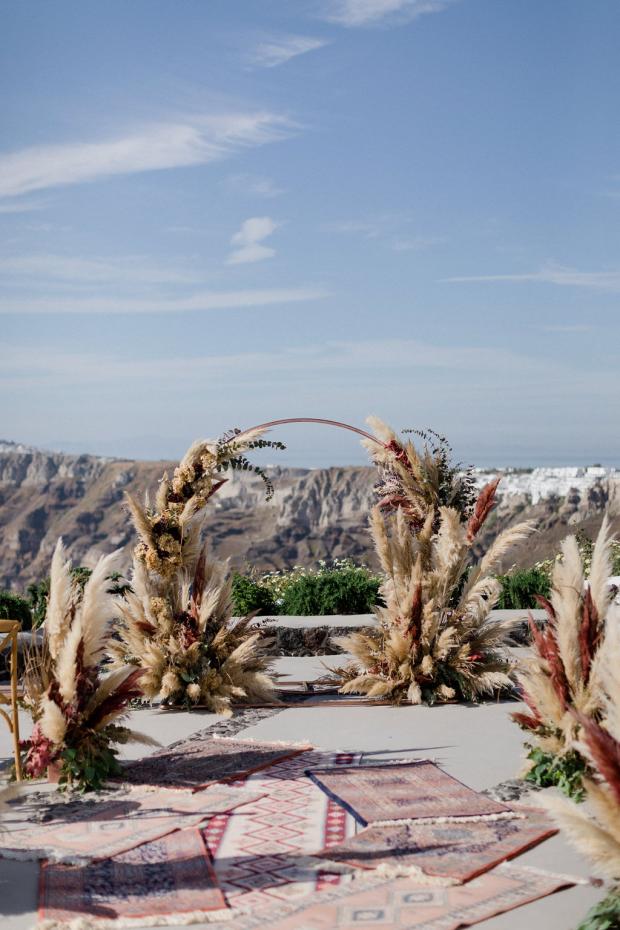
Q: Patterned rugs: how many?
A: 7